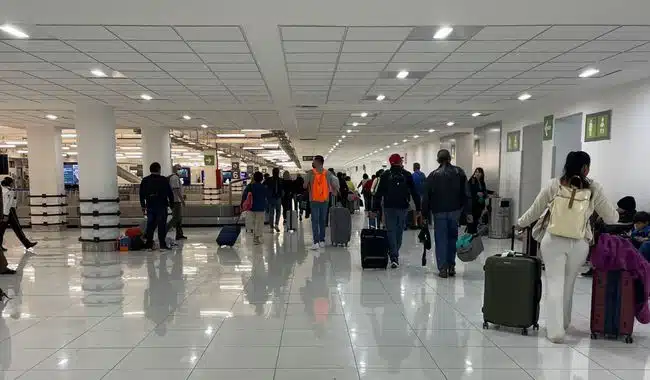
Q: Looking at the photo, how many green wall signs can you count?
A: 3